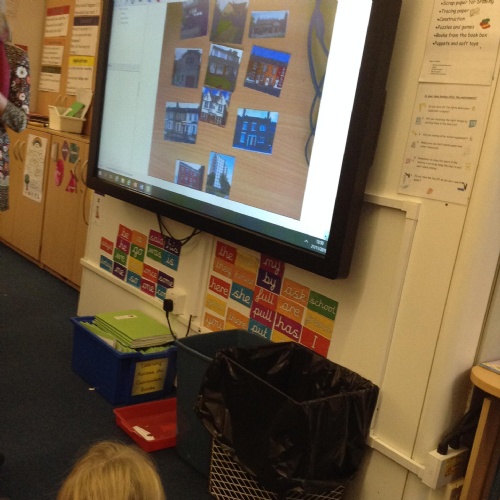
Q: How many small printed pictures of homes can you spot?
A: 11